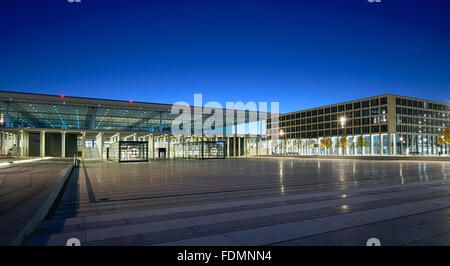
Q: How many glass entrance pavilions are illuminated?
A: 2